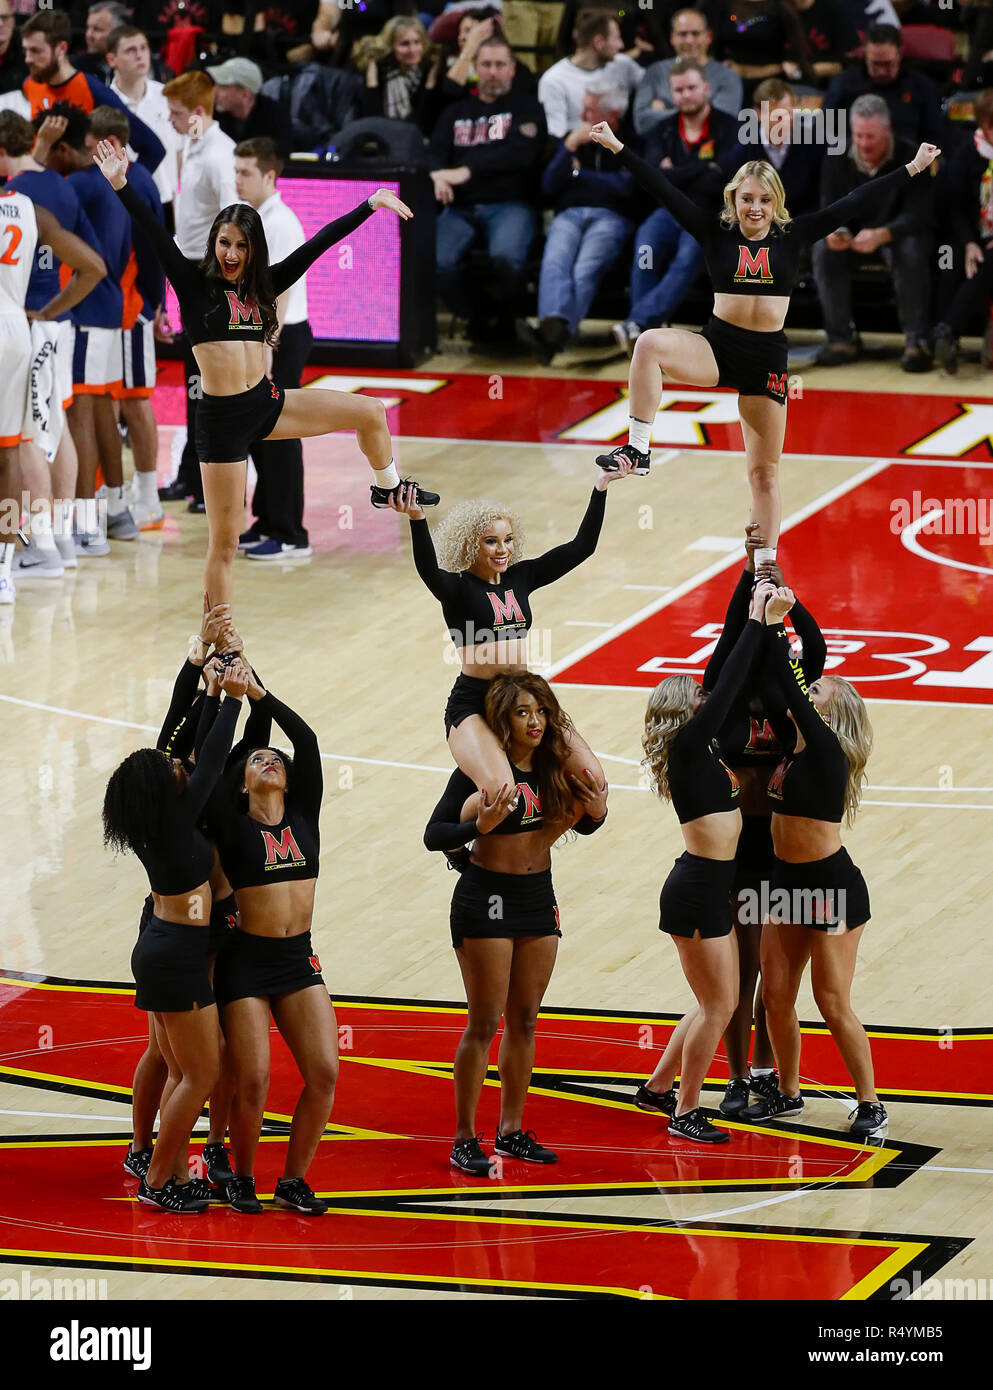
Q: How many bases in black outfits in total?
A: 7